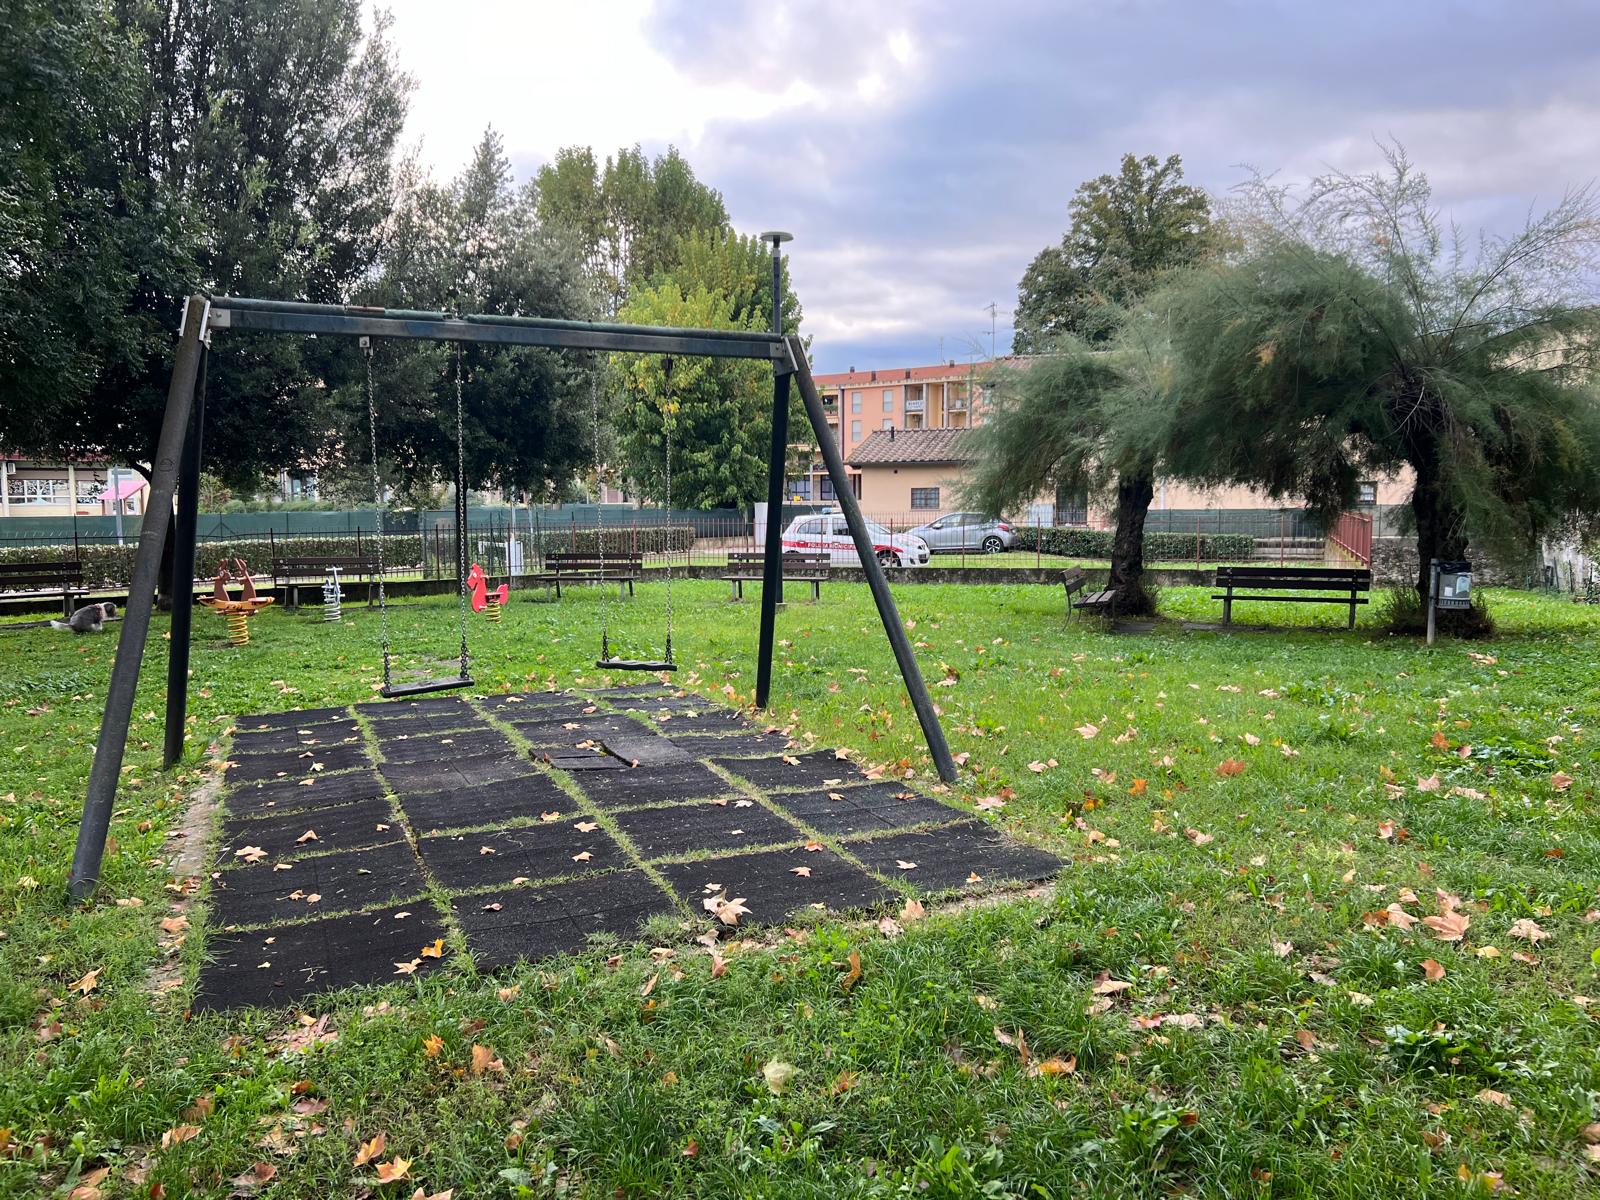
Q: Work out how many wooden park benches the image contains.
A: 6